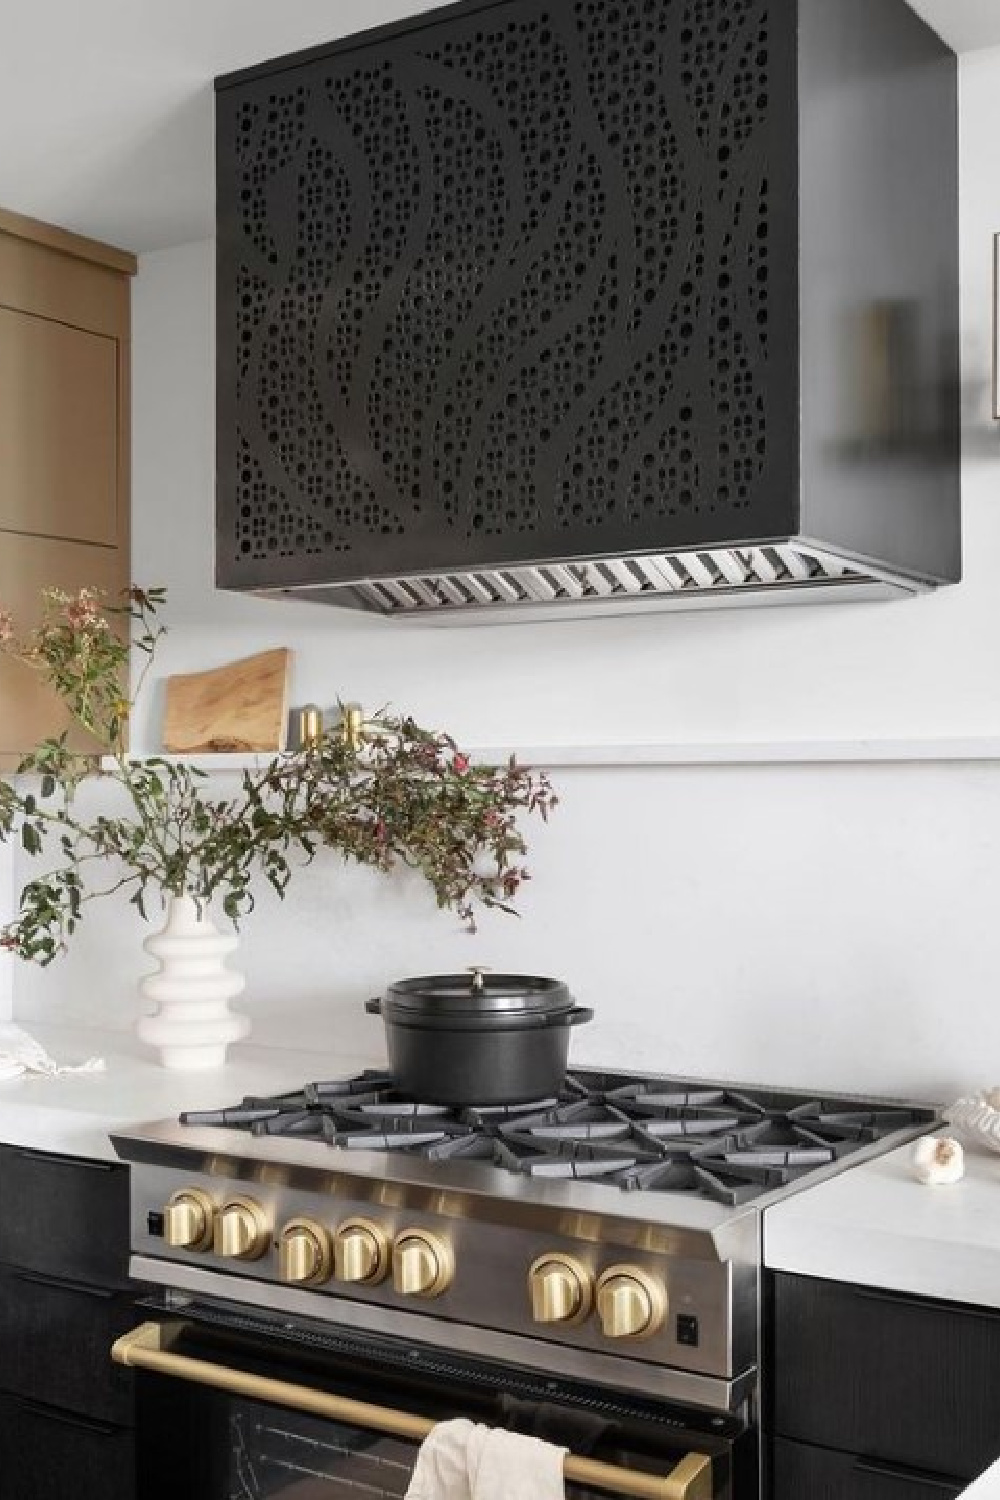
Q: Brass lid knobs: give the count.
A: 1